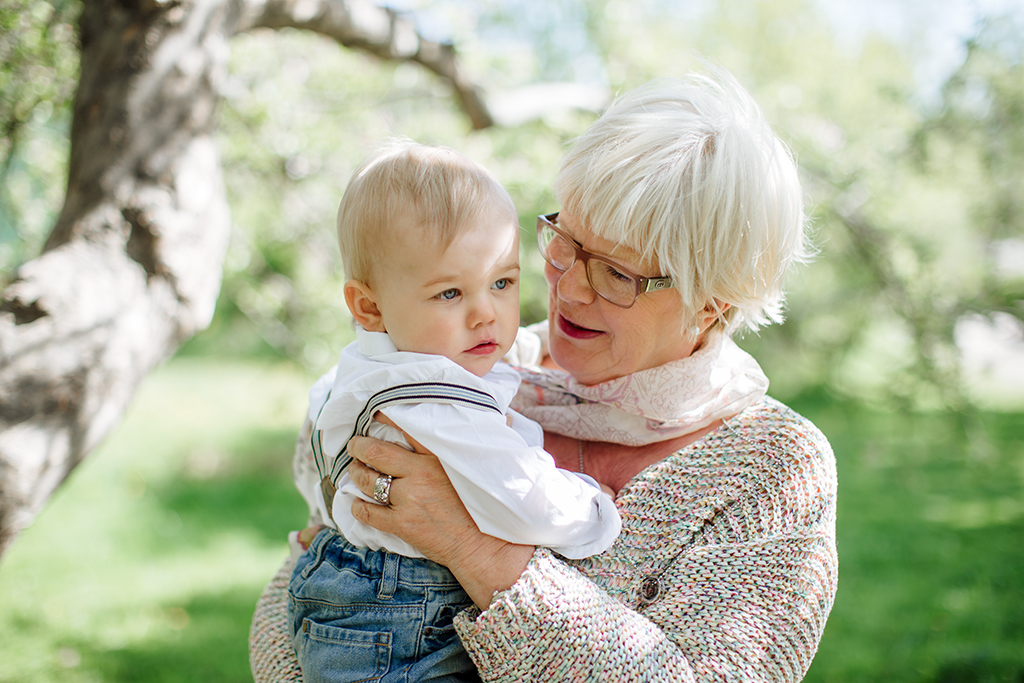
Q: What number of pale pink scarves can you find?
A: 1